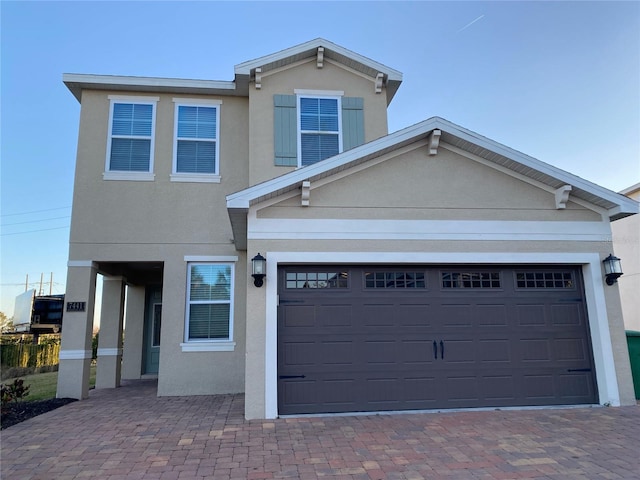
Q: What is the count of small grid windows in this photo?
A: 4